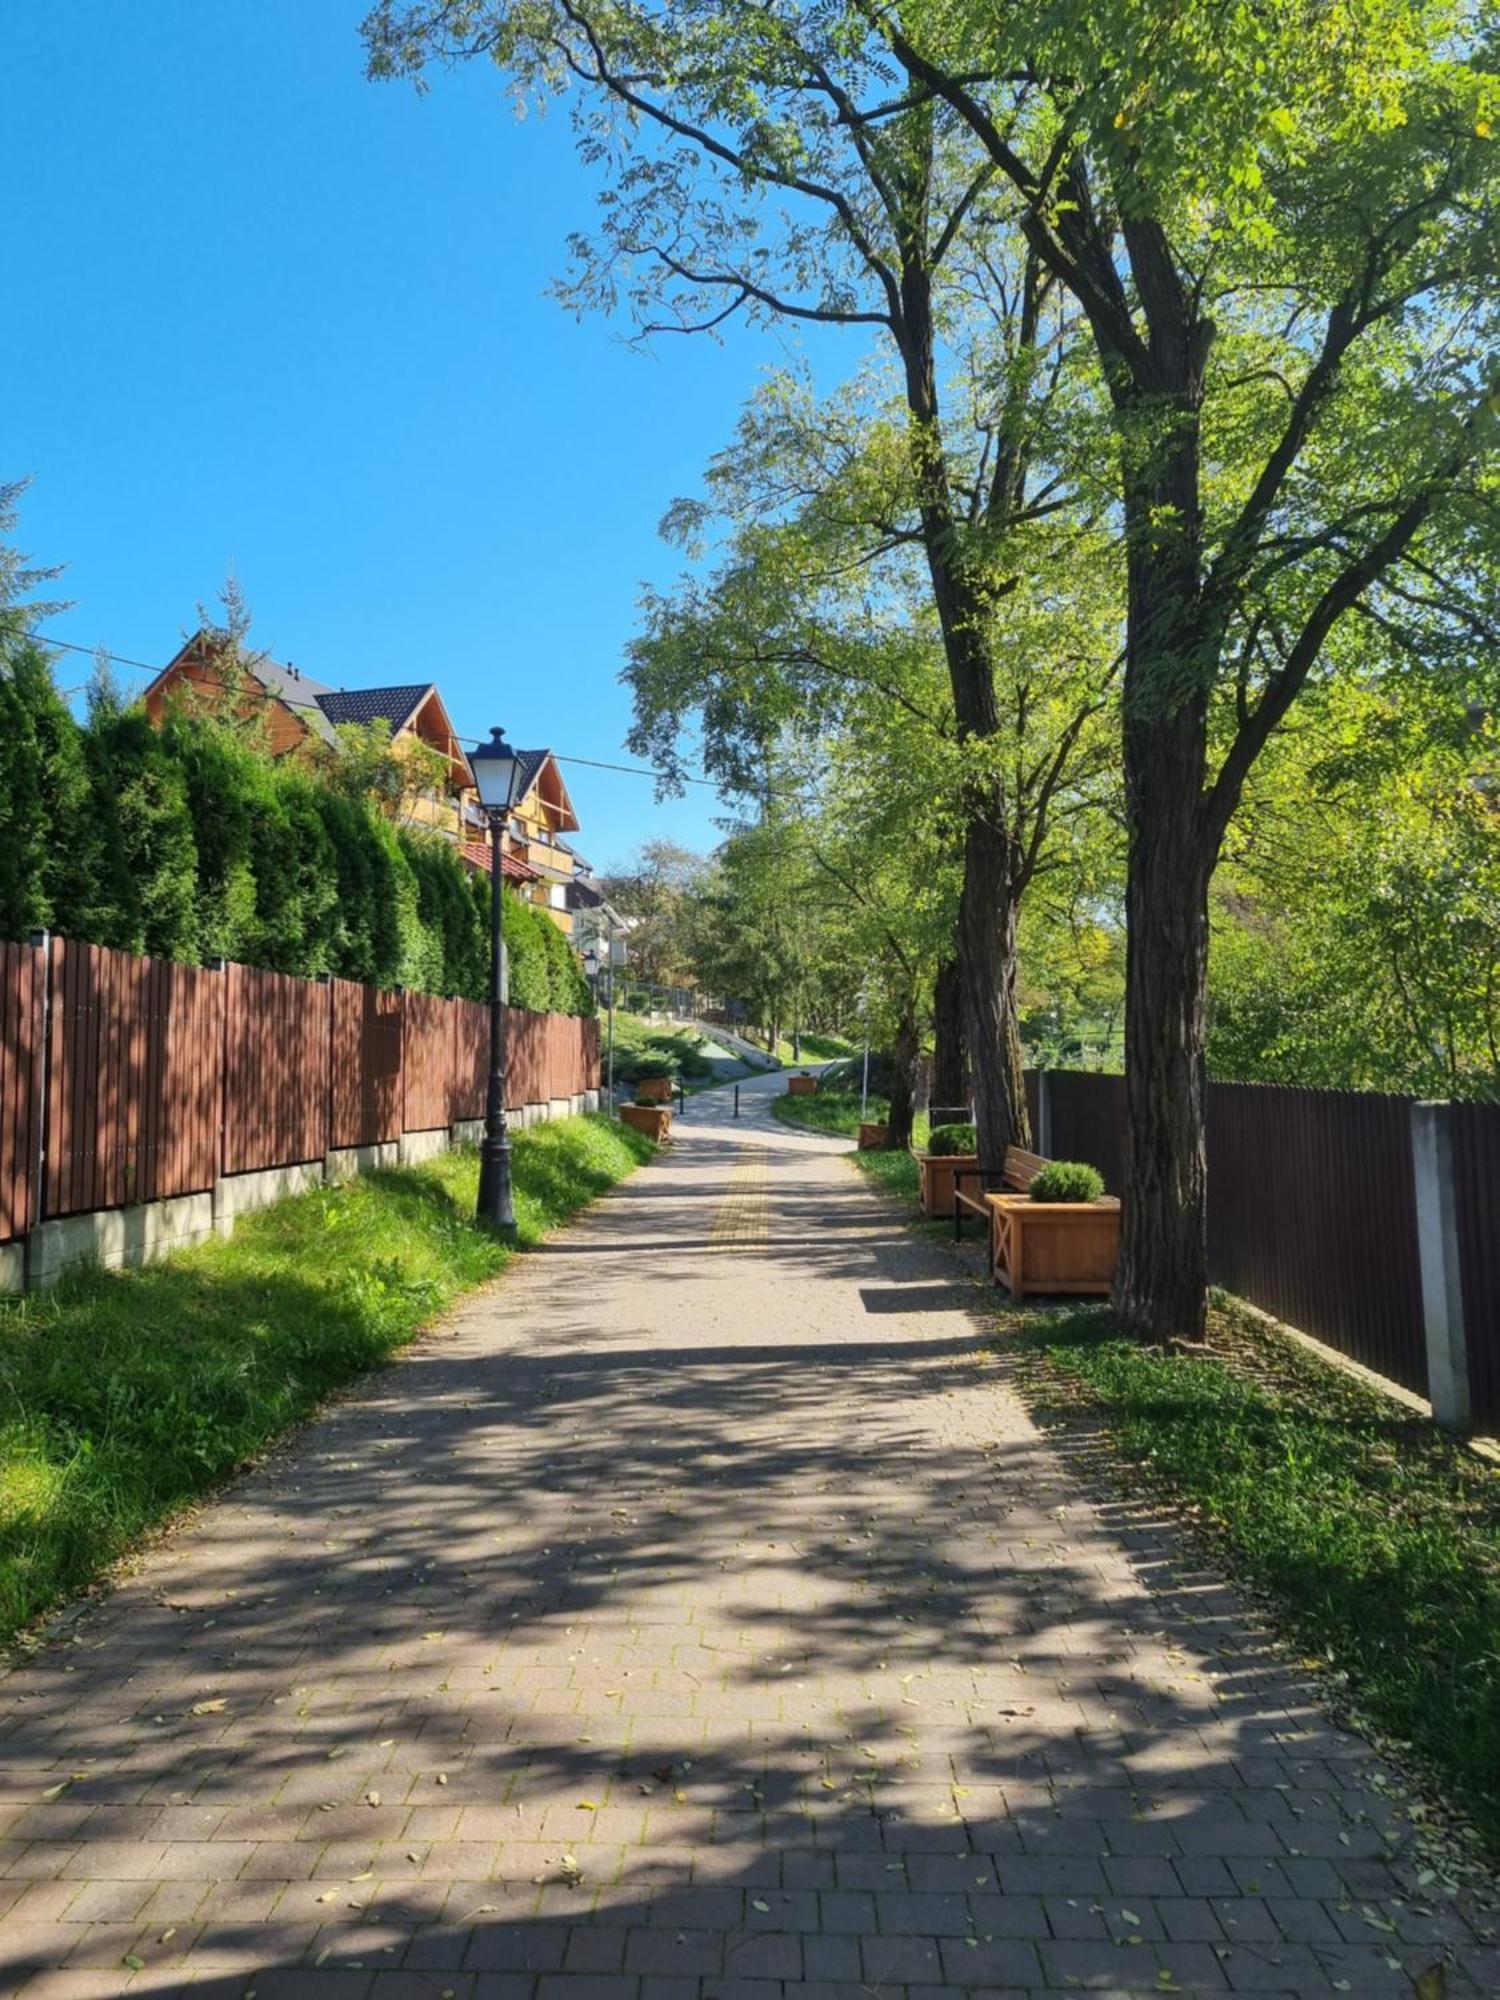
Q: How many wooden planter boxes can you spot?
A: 6